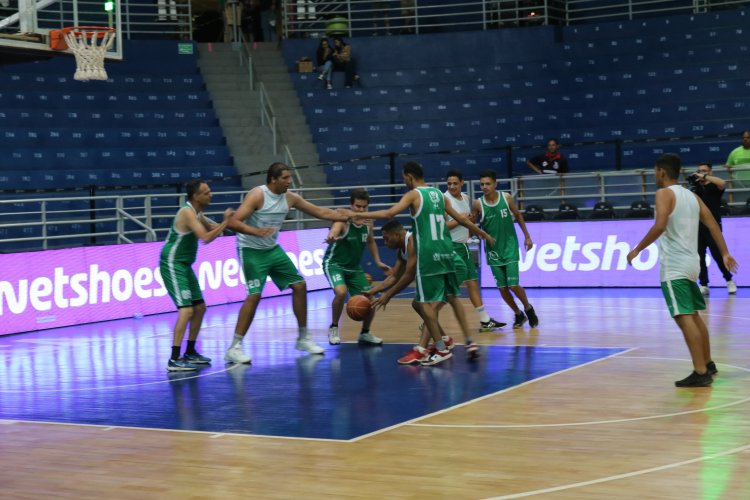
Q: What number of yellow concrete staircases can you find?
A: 0